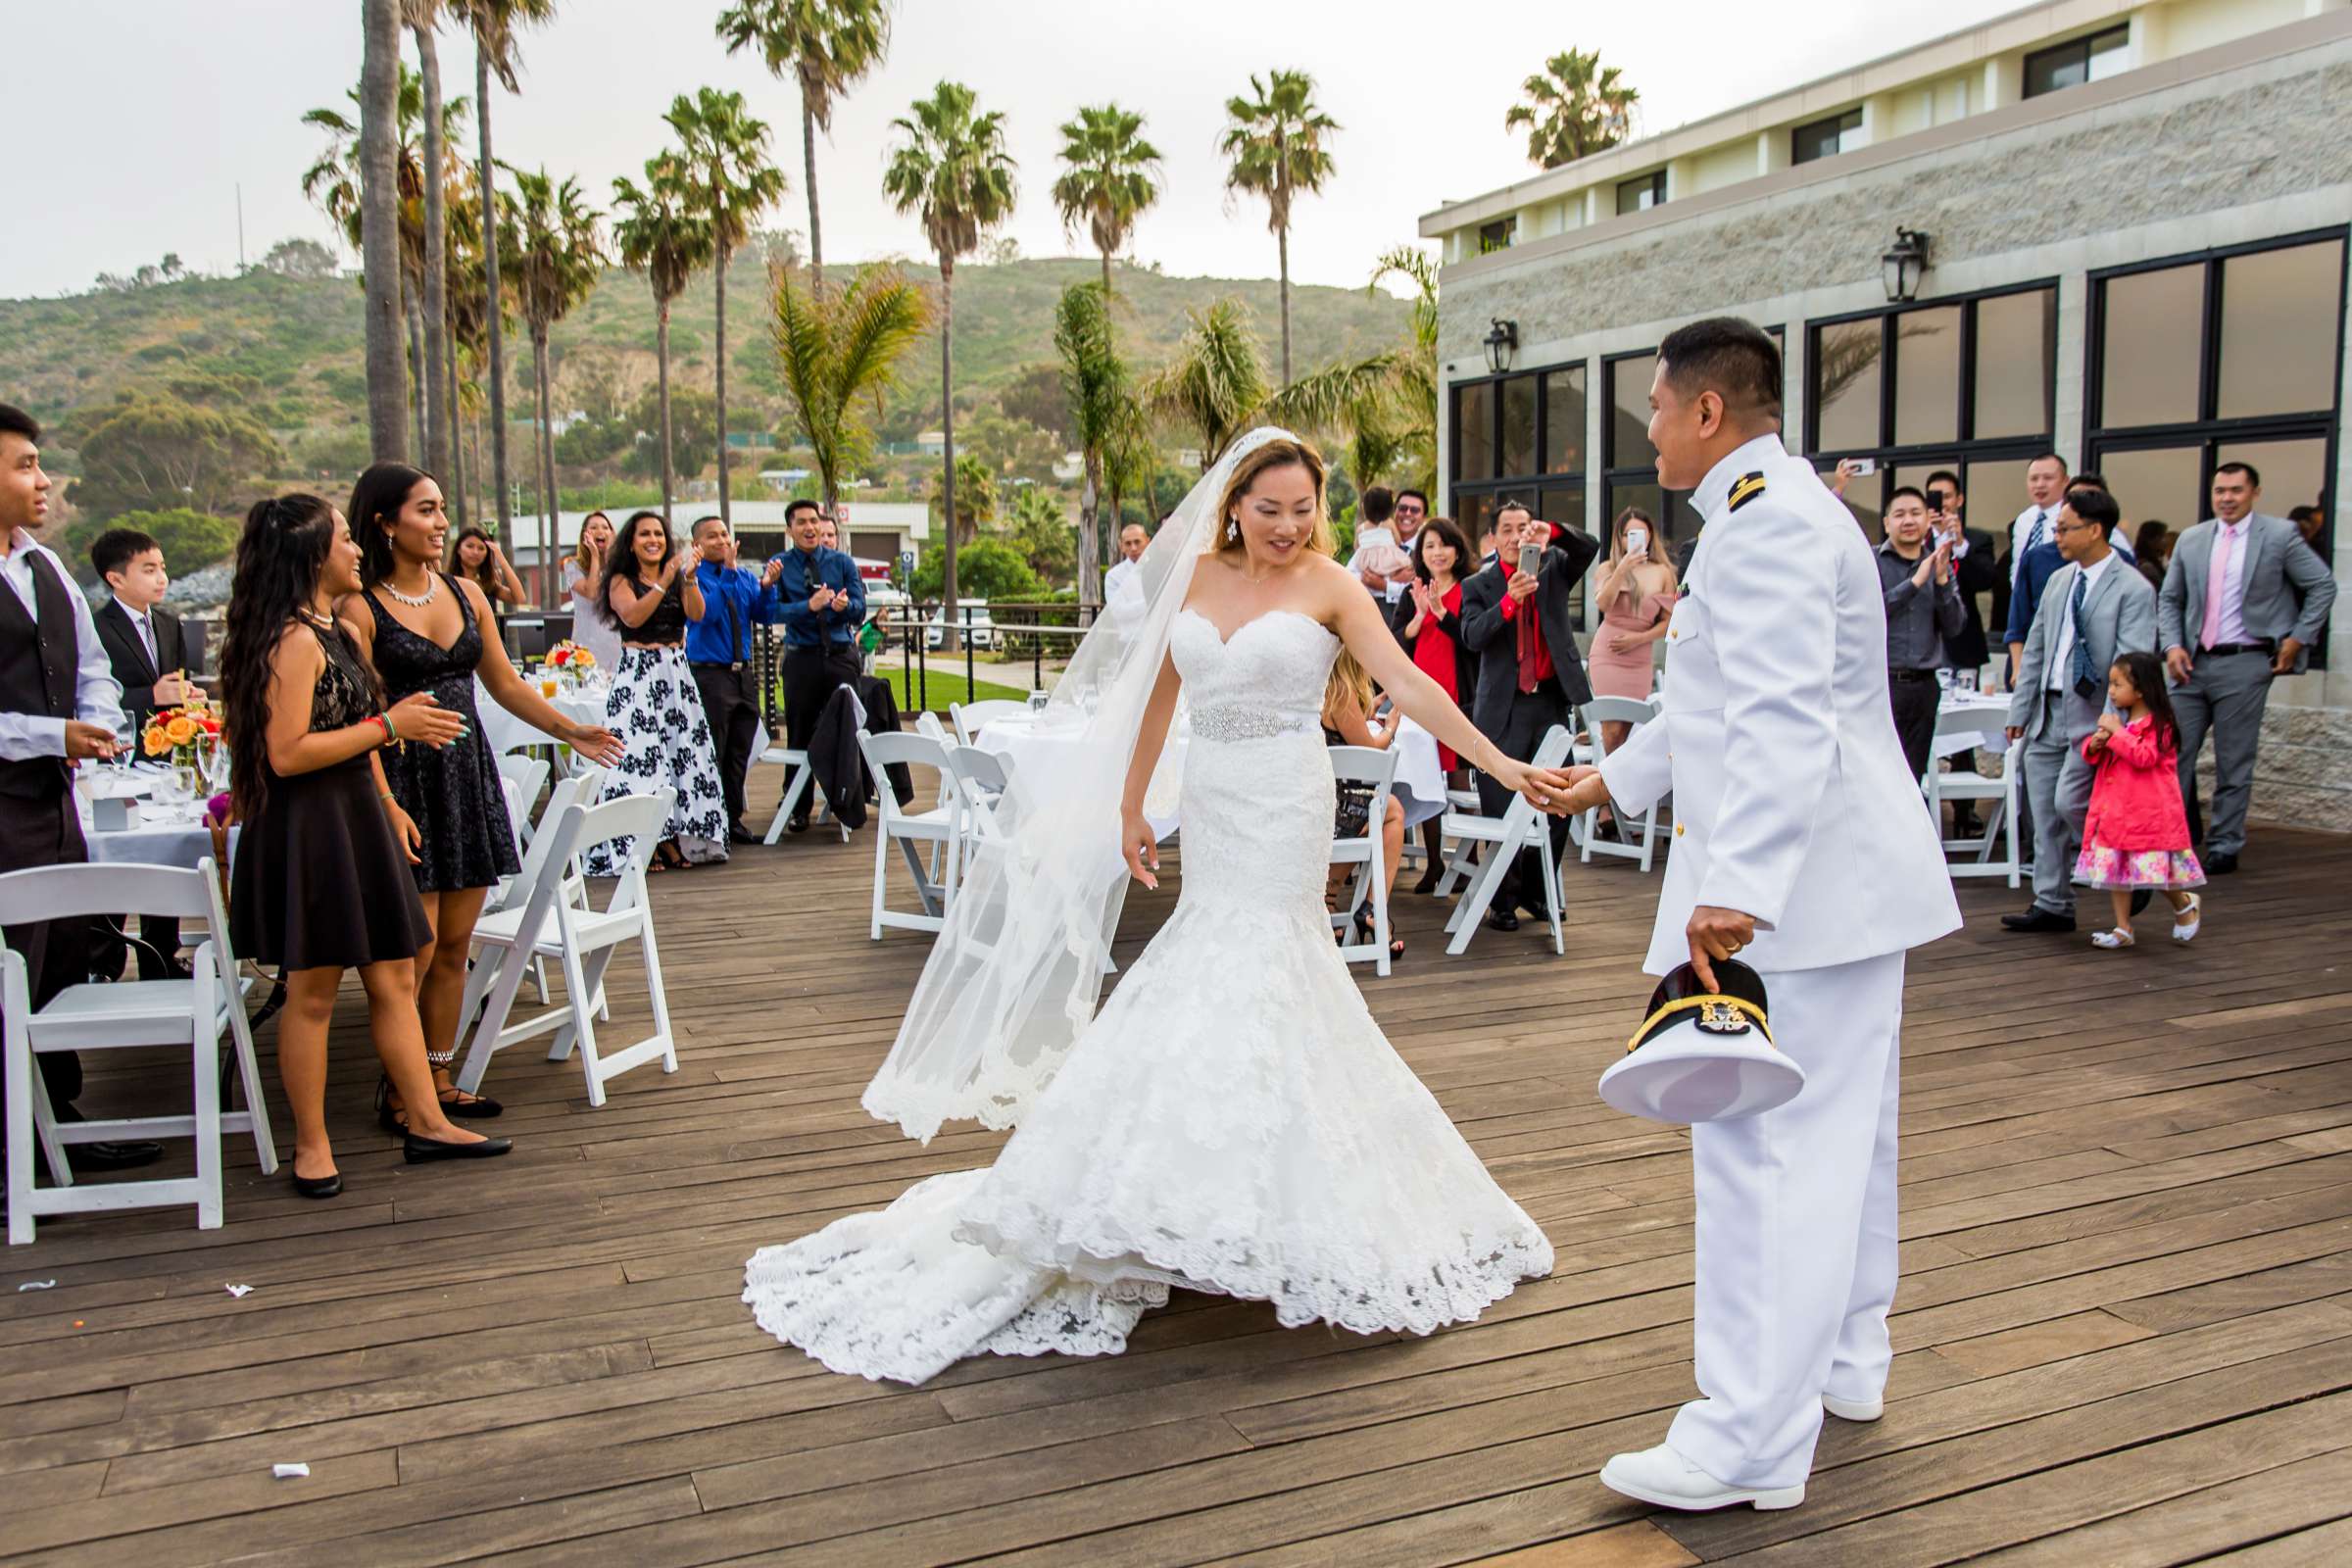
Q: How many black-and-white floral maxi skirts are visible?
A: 1